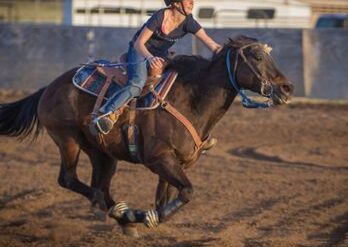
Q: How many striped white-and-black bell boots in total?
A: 2